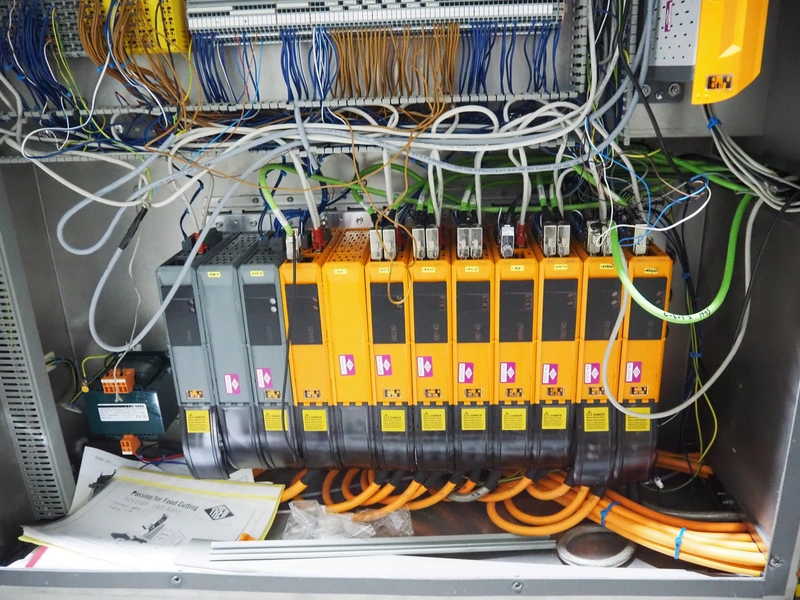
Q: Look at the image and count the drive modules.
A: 12